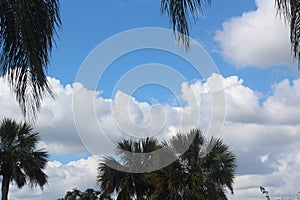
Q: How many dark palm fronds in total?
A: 3